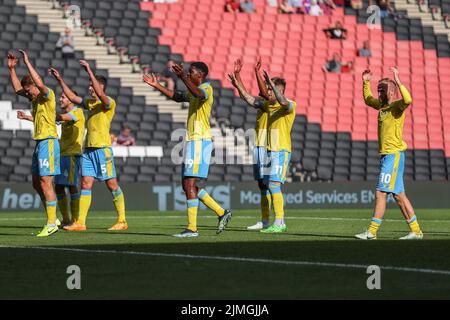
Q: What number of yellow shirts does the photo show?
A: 7